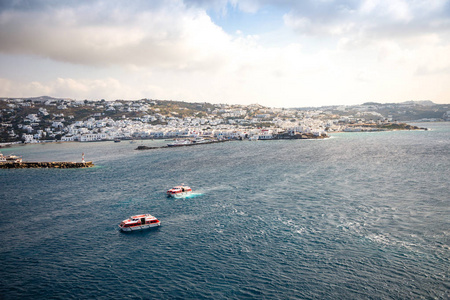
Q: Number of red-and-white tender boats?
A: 2